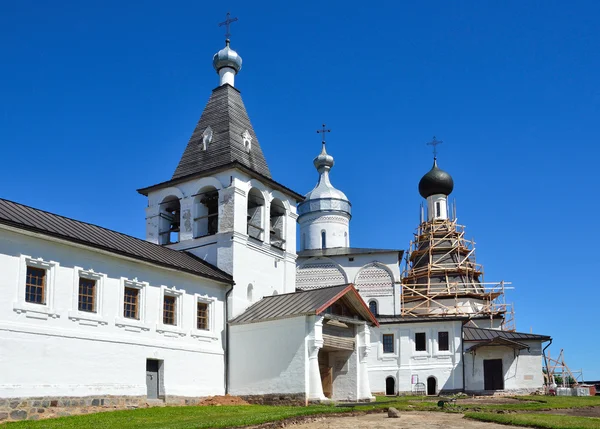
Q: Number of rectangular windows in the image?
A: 8